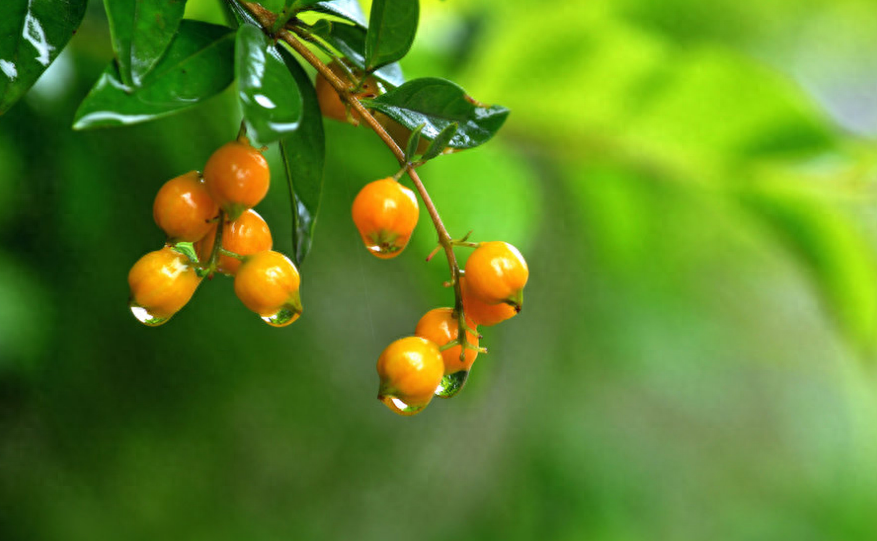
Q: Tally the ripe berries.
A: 11